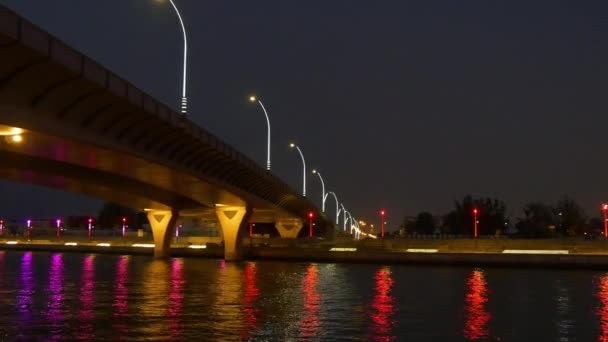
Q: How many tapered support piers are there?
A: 3